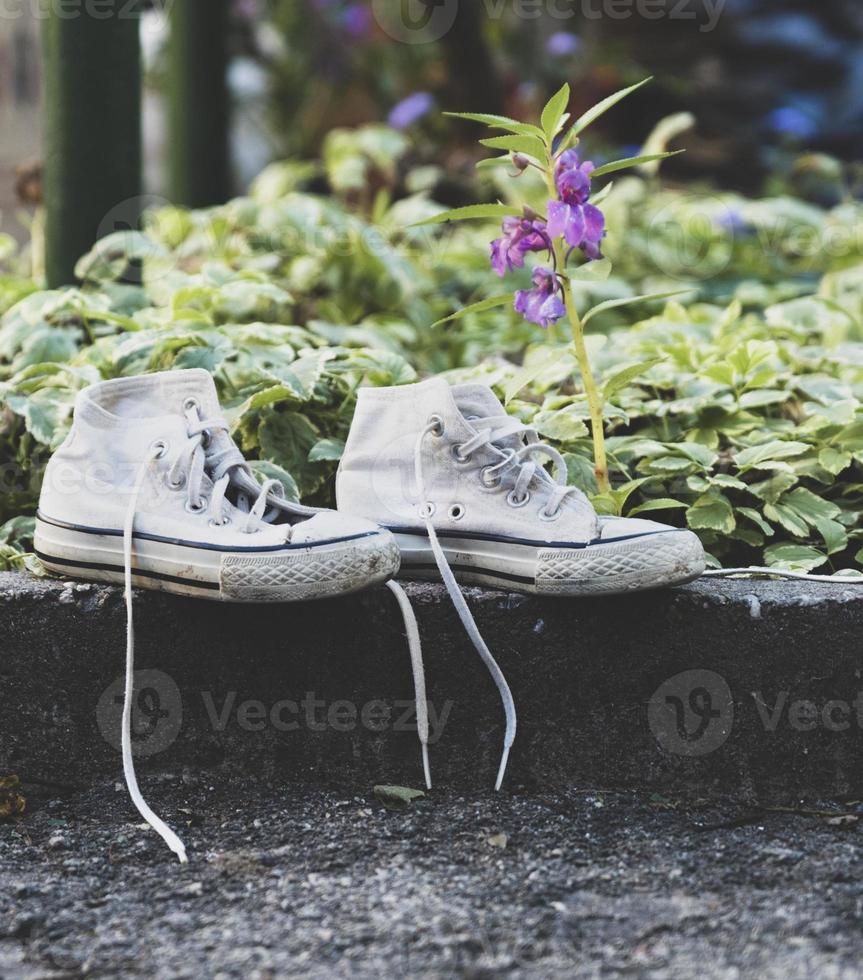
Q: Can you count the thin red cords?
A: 0